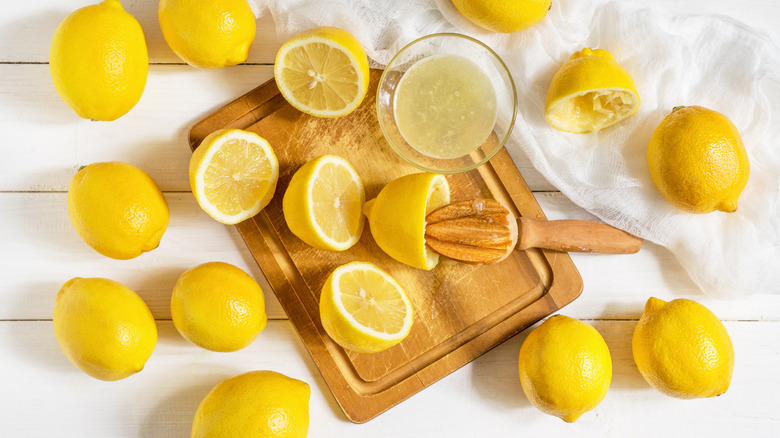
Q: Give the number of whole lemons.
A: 10